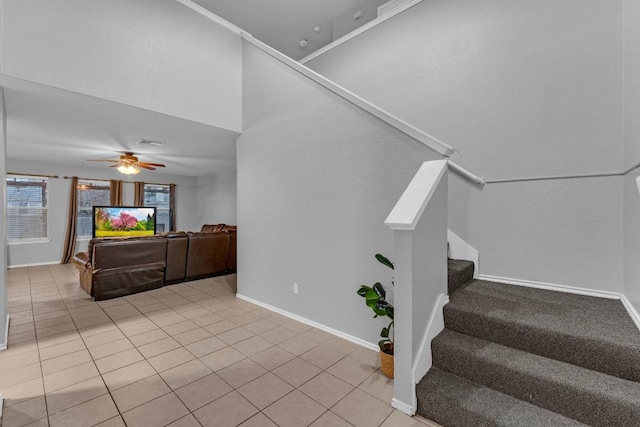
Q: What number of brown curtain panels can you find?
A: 4